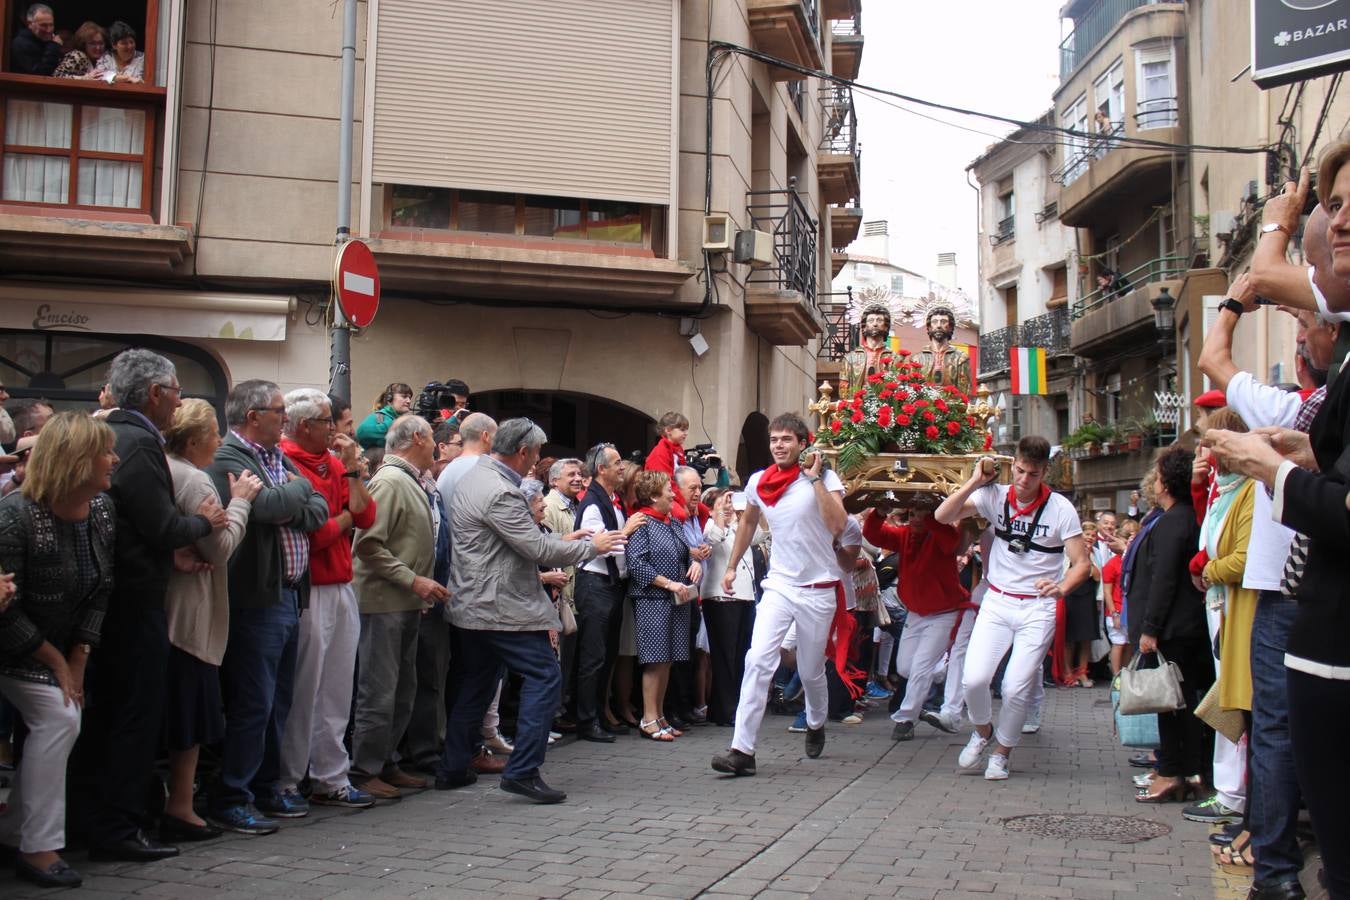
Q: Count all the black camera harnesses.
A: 1